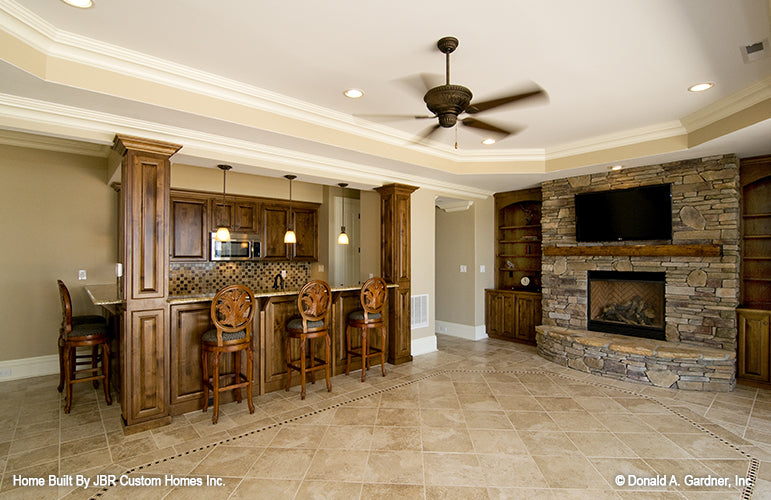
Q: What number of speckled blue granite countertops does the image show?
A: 0